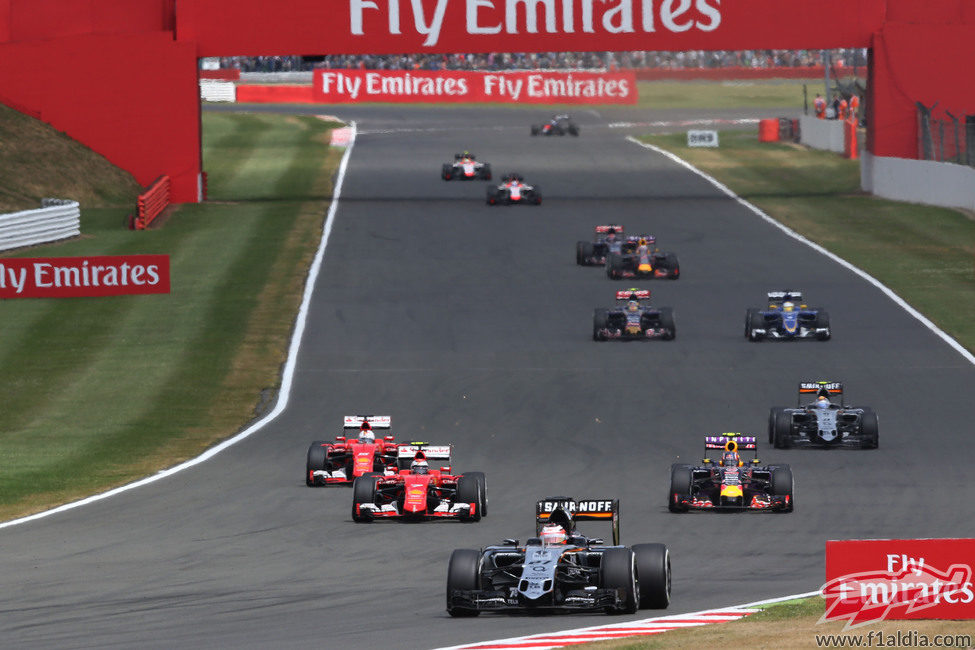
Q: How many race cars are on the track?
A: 12